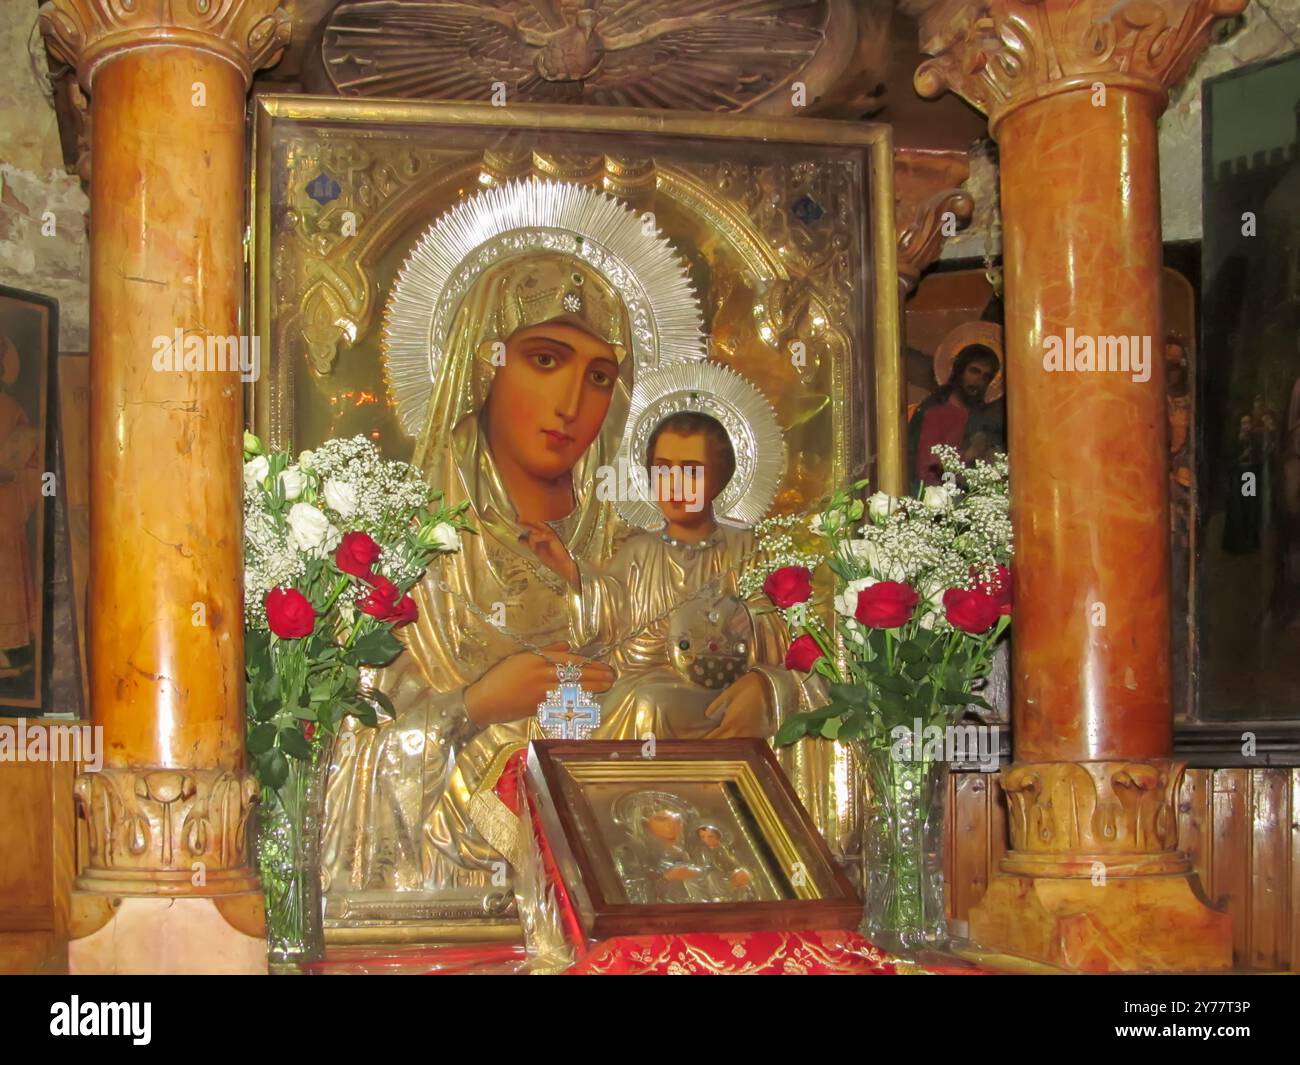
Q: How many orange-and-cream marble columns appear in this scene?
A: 2